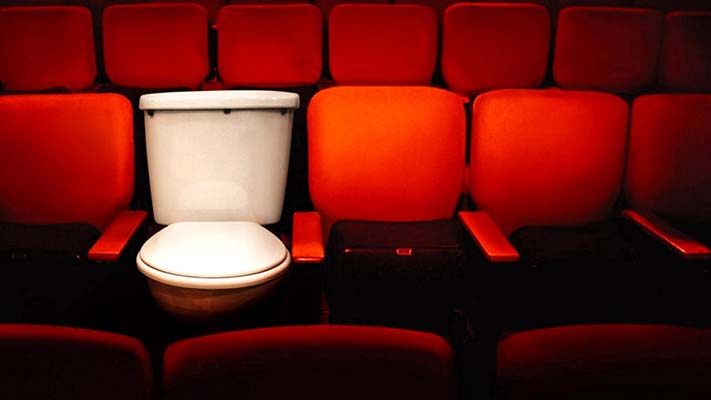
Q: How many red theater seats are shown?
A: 14